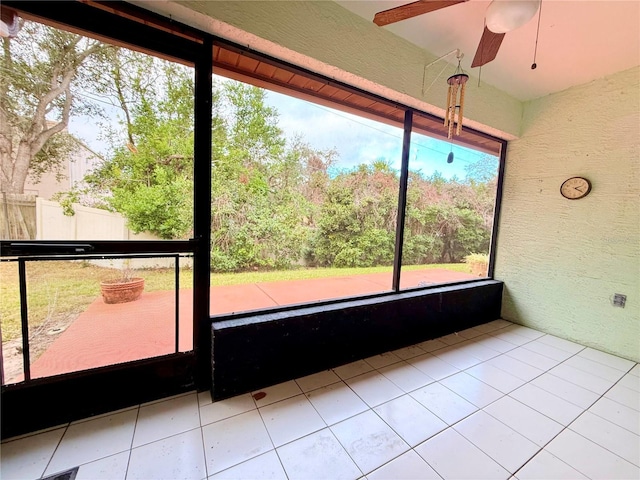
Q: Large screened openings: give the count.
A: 3